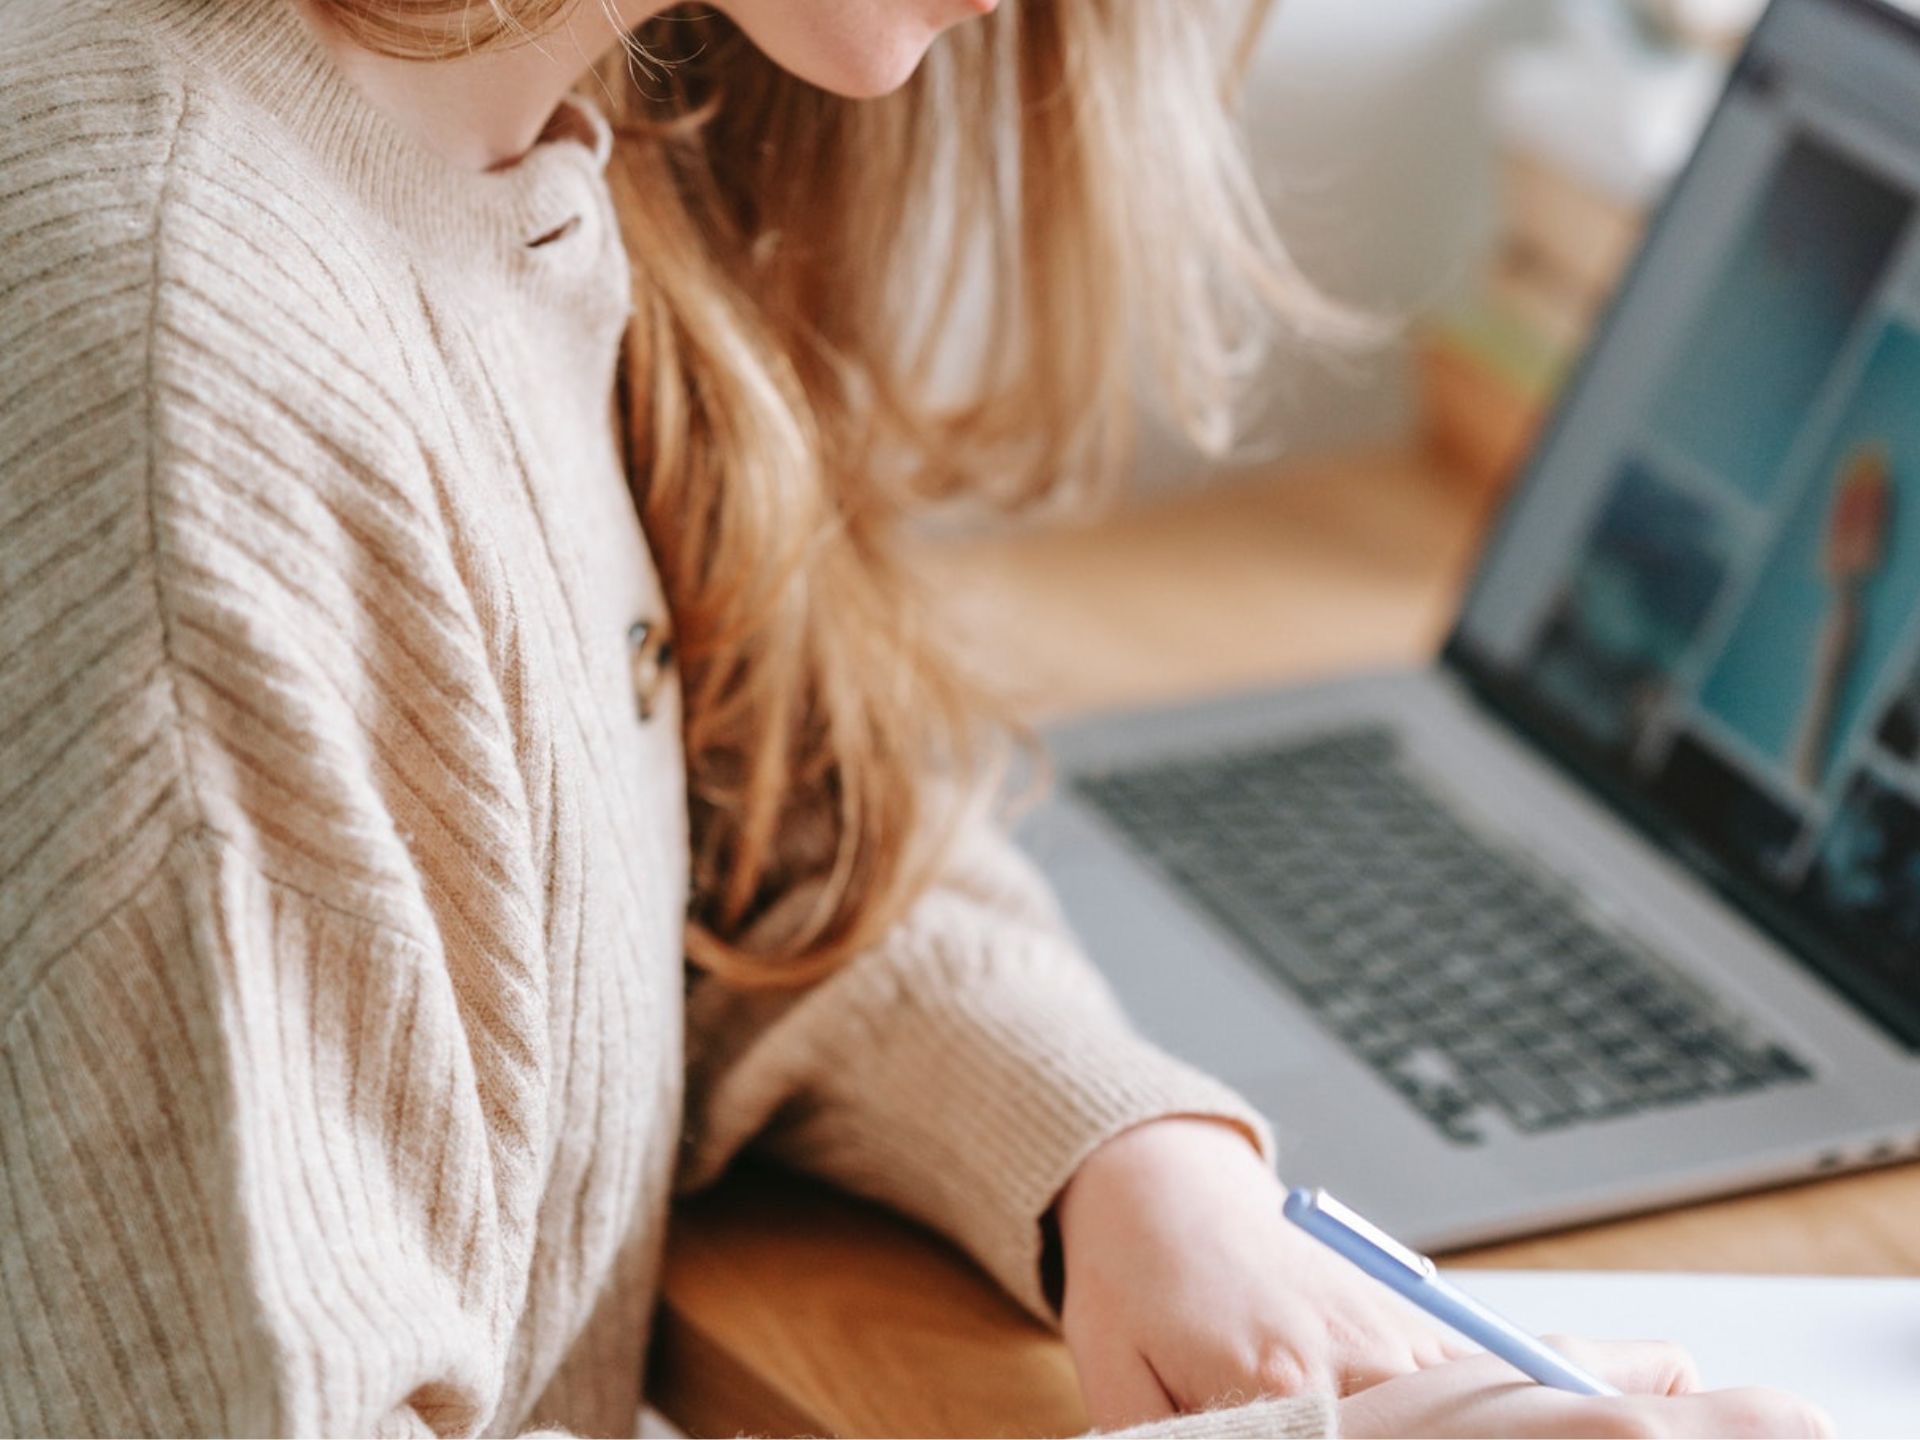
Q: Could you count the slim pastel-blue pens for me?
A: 1